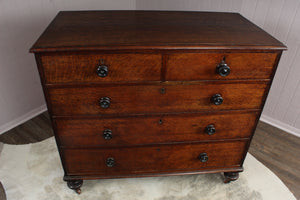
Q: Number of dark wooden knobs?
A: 8